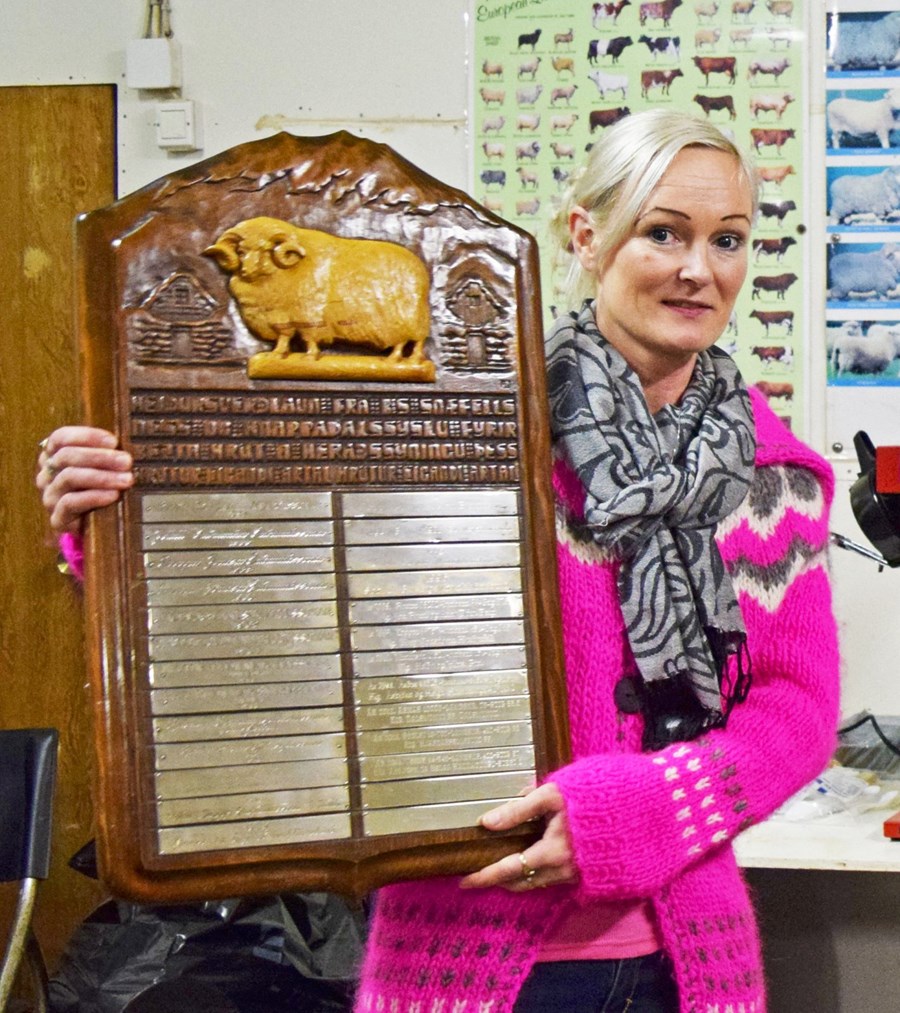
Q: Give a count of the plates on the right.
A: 13